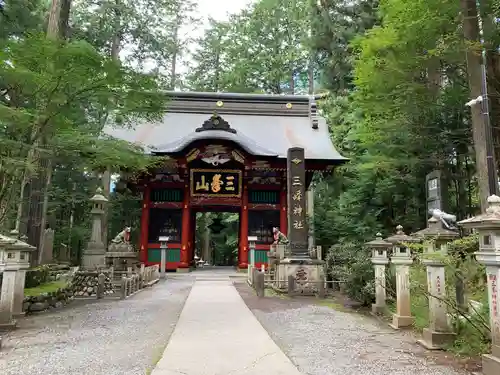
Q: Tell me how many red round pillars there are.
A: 4